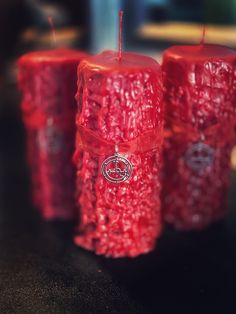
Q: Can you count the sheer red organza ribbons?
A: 3